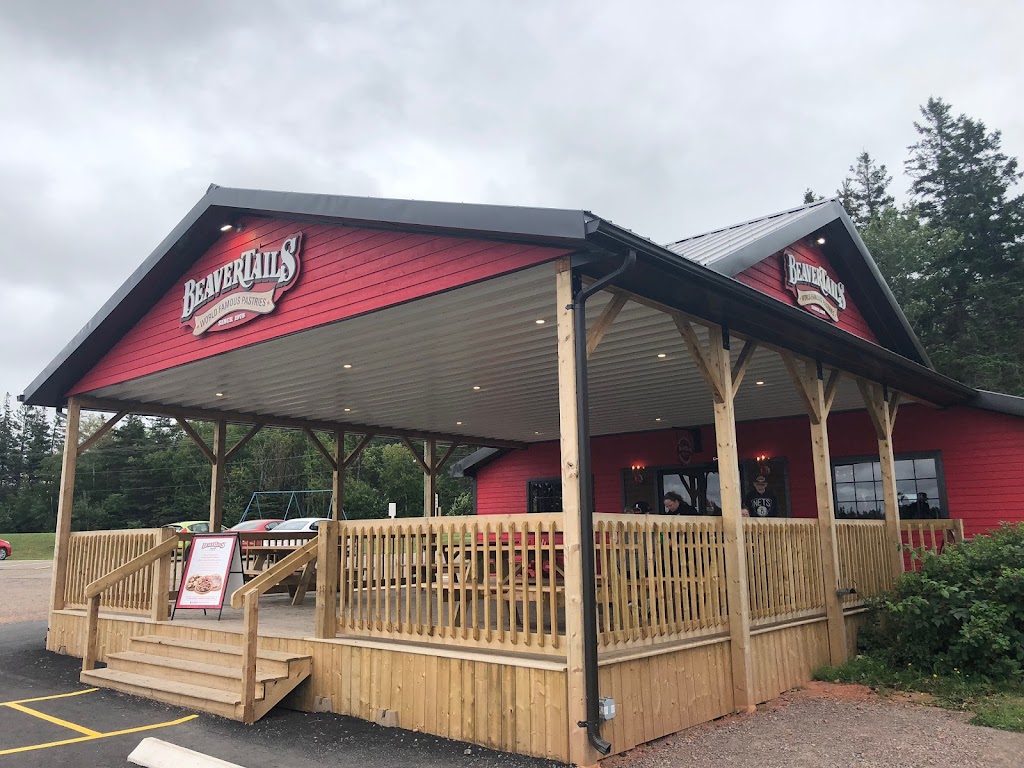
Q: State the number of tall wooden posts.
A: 8